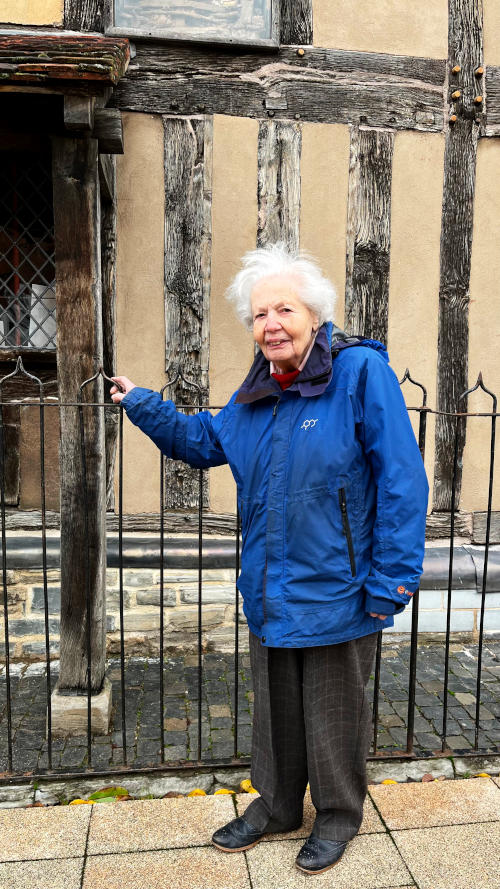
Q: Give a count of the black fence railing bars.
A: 11